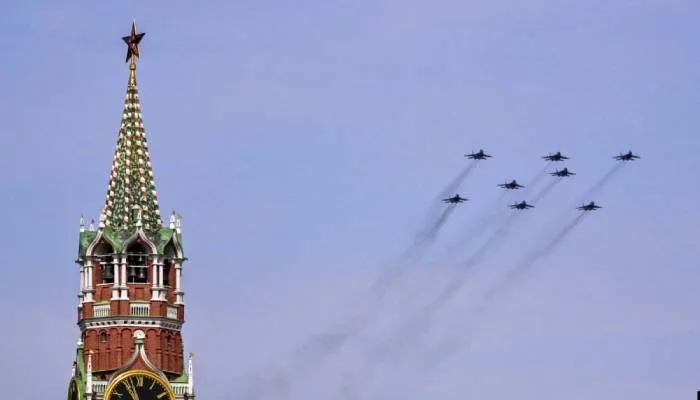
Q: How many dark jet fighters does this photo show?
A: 8